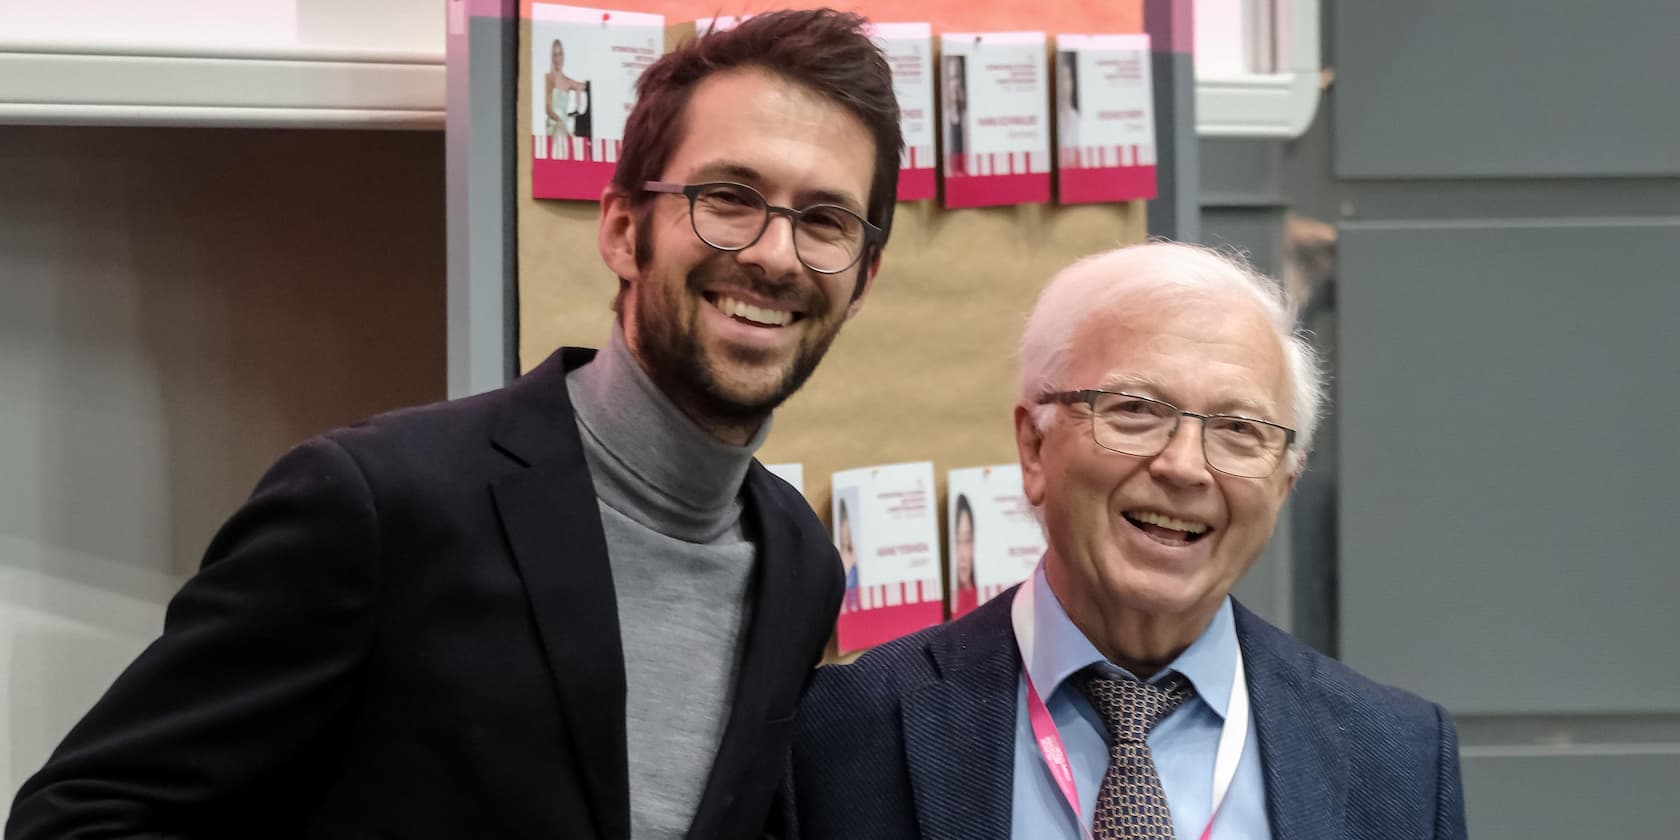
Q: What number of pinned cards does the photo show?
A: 8